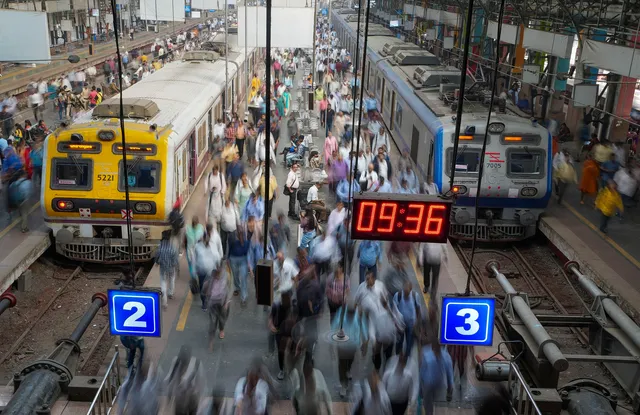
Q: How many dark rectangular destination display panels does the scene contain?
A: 4